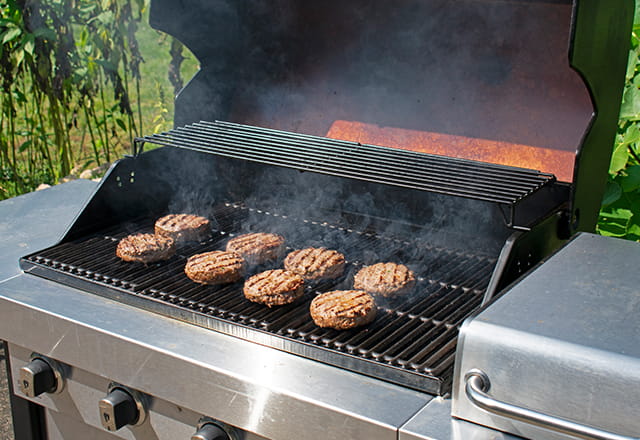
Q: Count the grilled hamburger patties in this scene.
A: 8